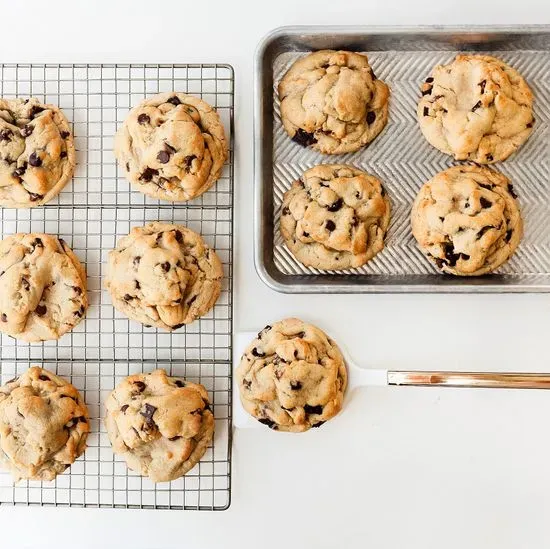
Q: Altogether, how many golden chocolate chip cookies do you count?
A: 11